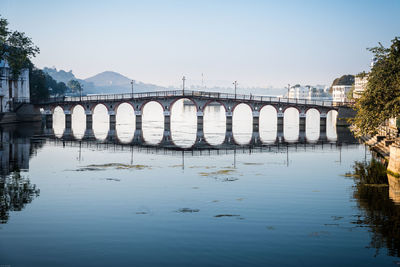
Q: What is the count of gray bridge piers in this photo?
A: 12